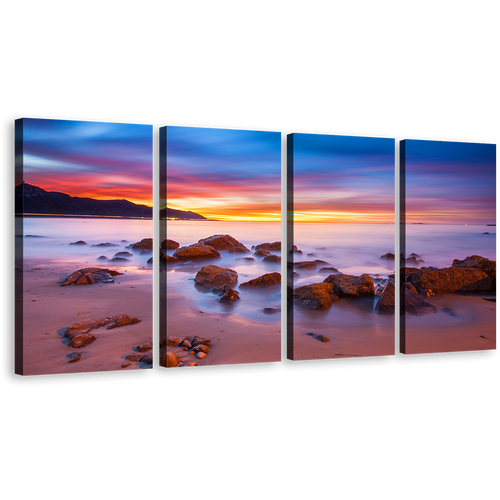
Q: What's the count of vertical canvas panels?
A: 4